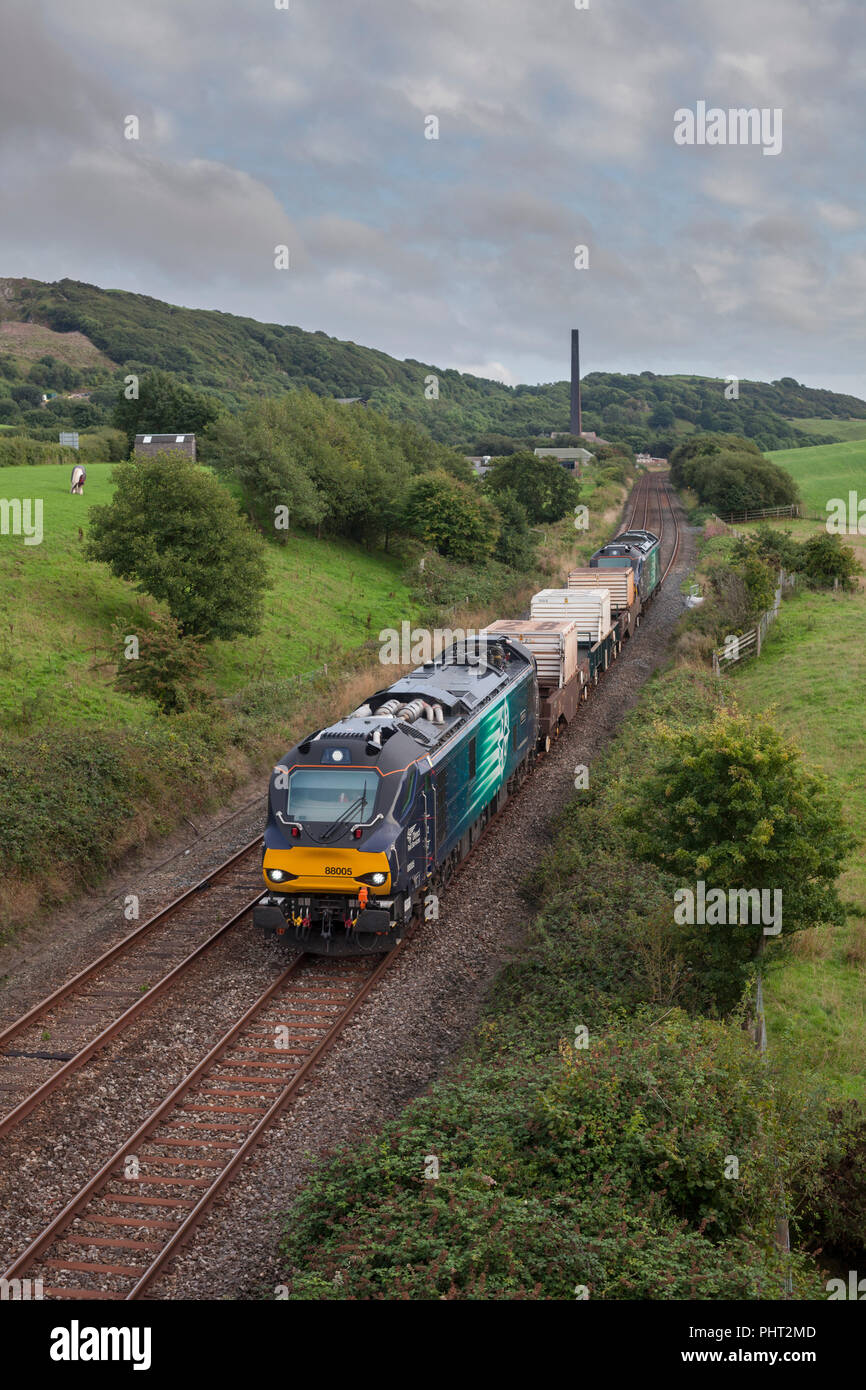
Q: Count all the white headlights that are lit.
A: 3